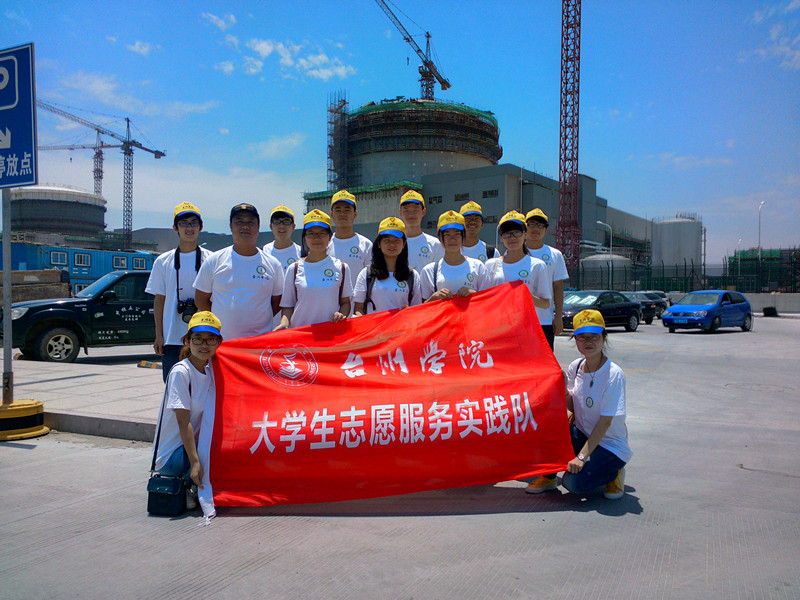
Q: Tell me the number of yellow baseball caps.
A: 12